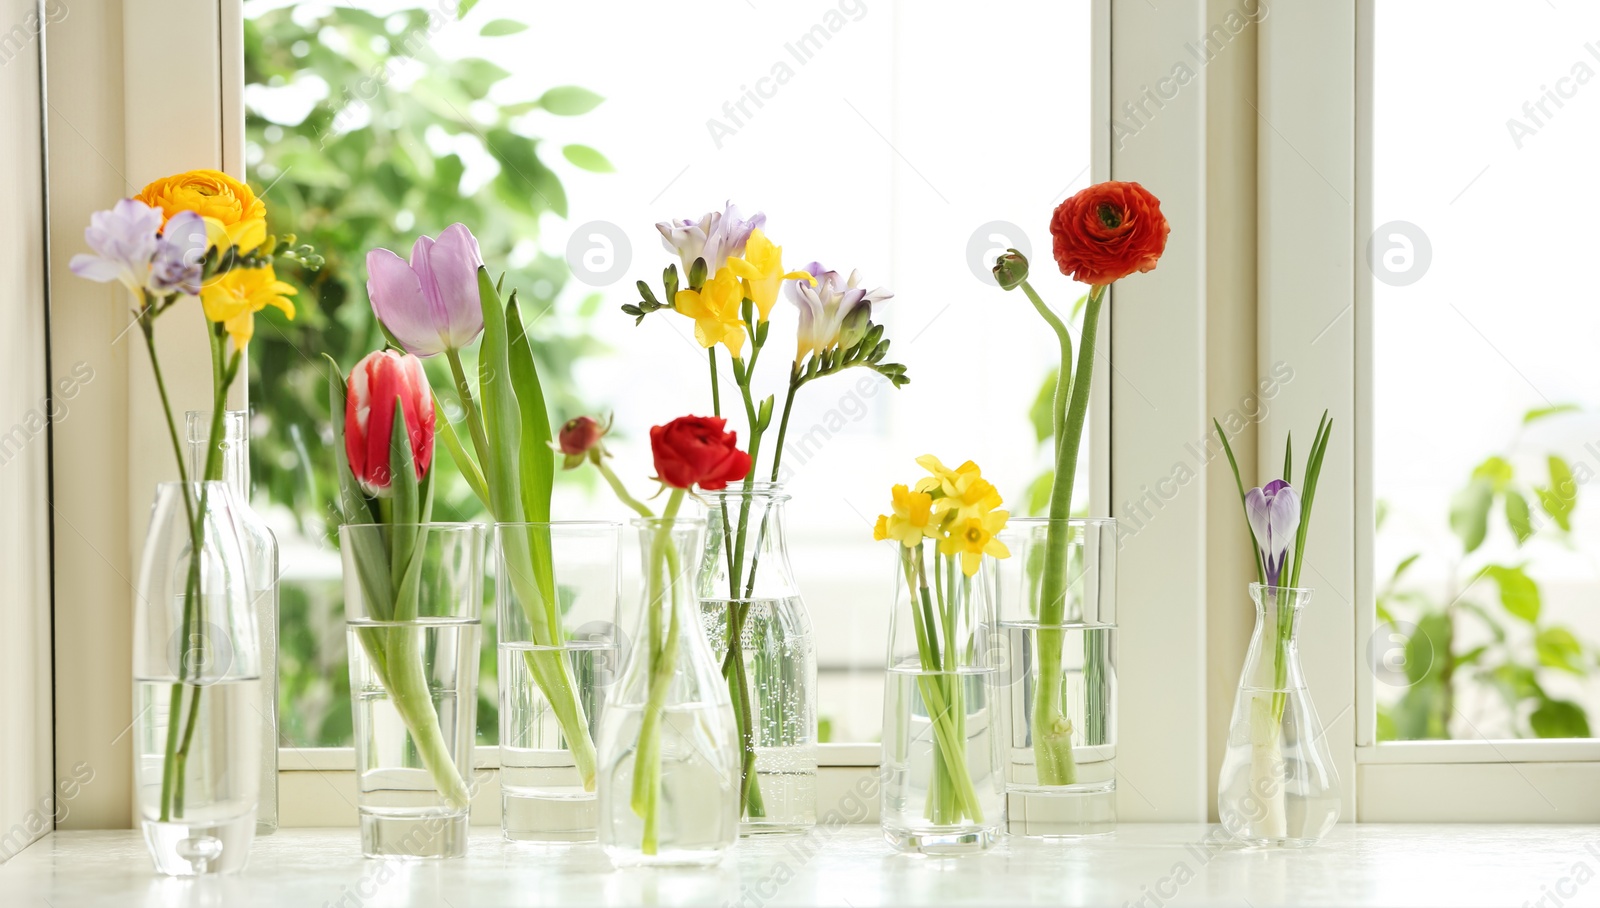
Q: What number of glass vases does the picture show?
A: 9